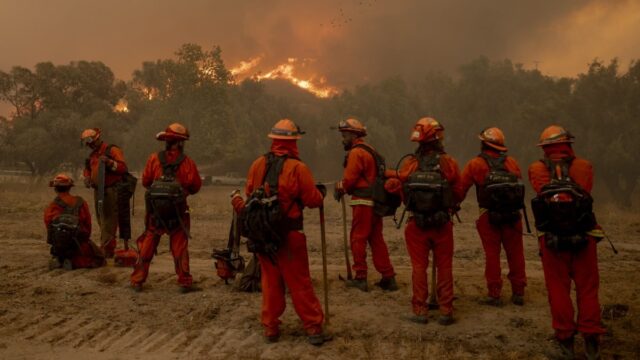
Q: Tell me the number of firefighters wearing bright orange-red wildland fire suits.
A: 8